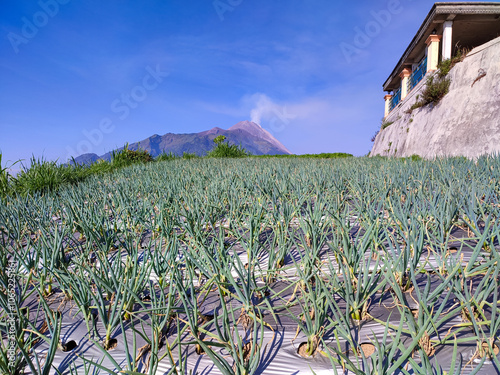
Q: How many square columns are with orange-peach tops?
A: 3